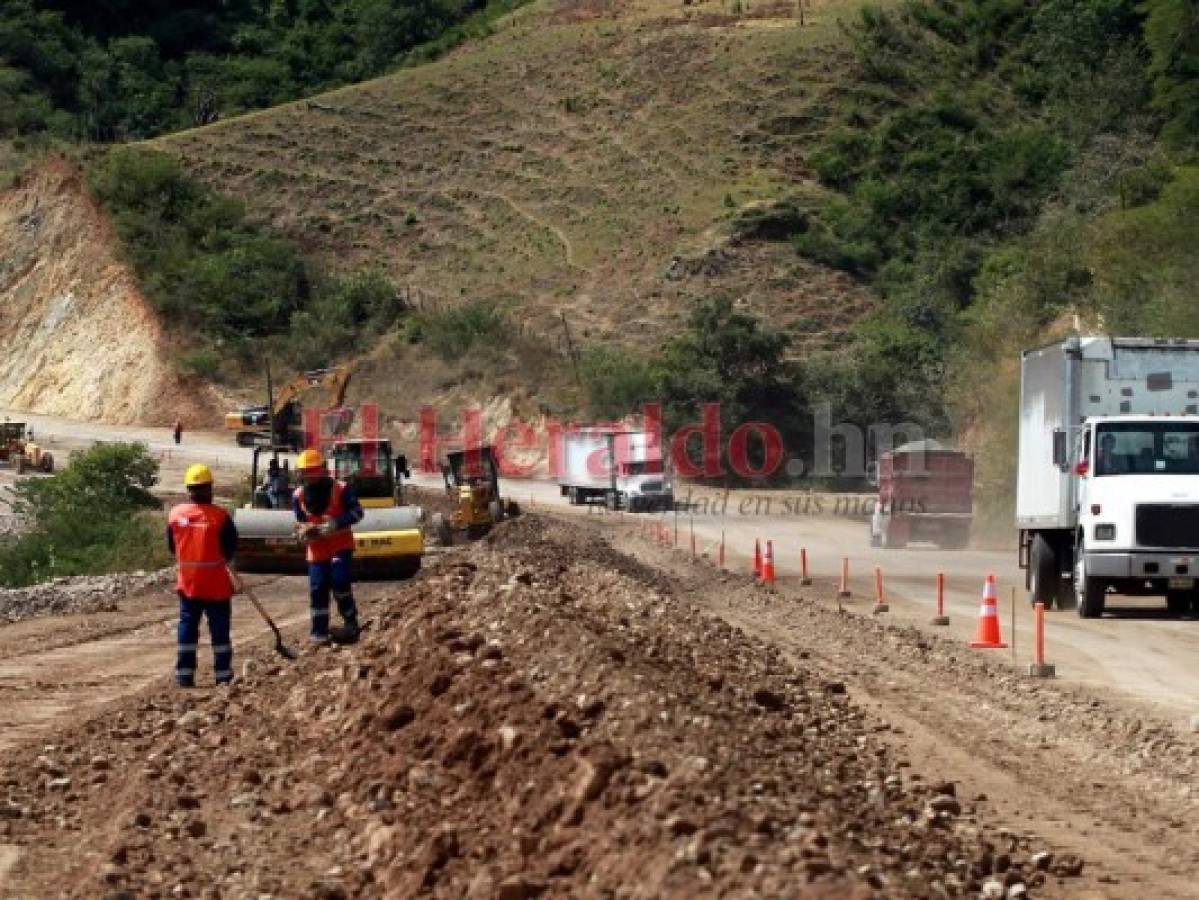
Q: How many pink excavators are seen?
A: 0